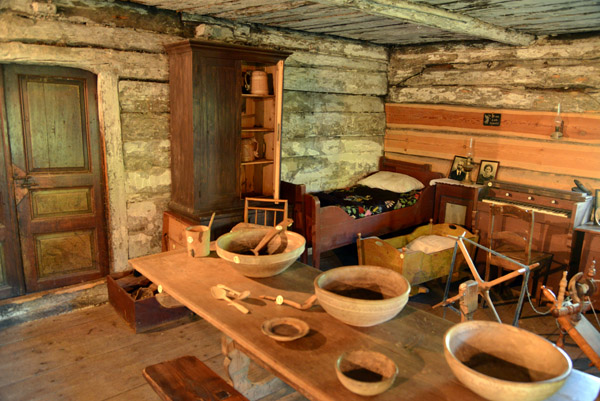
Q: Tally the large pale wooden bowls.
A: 3